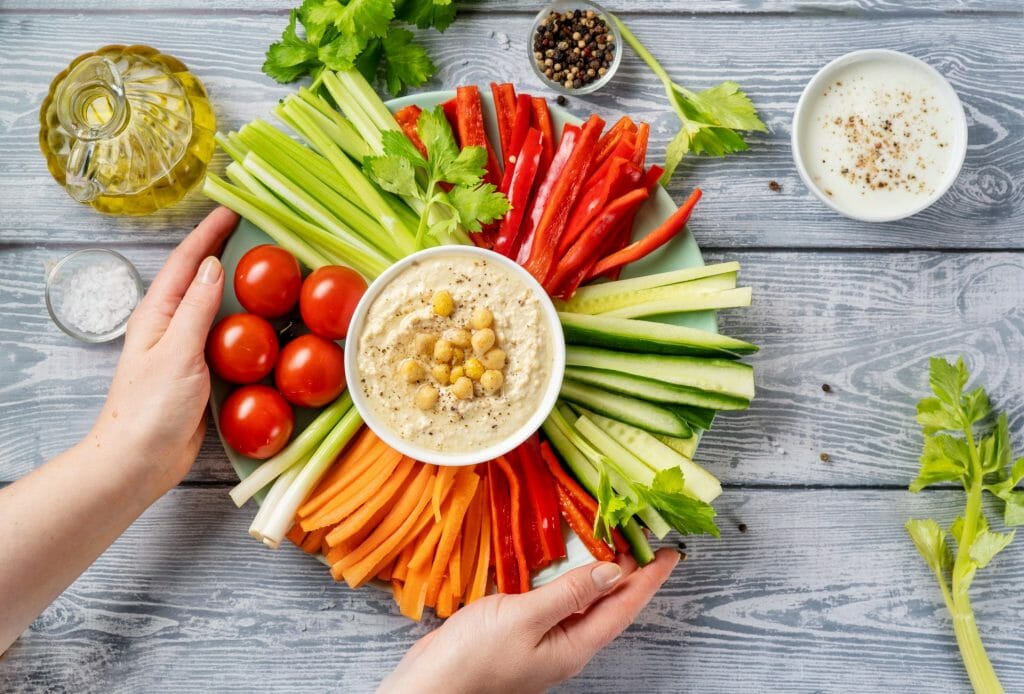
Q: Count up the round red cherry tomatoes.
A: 5